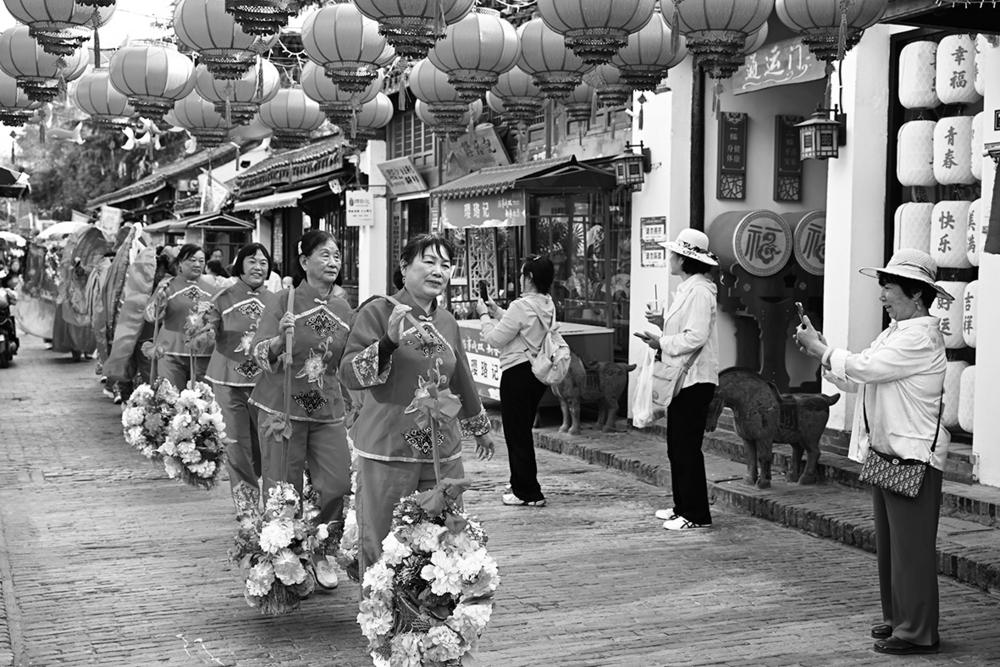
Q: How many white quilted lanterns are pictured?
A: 13